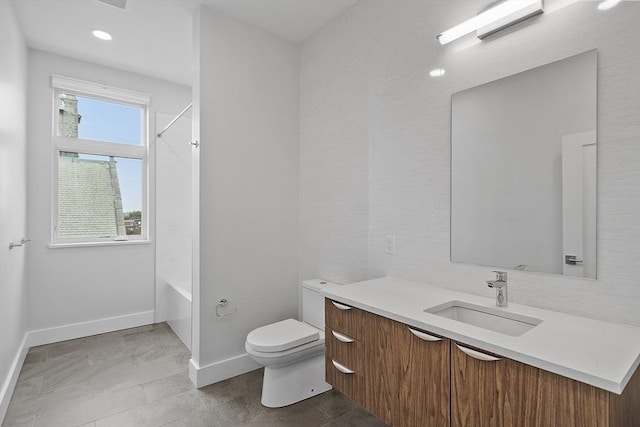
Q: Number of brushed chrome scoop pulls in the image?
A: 5